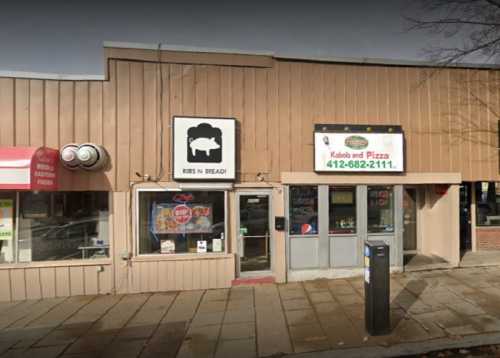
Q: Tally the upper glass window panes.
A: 3